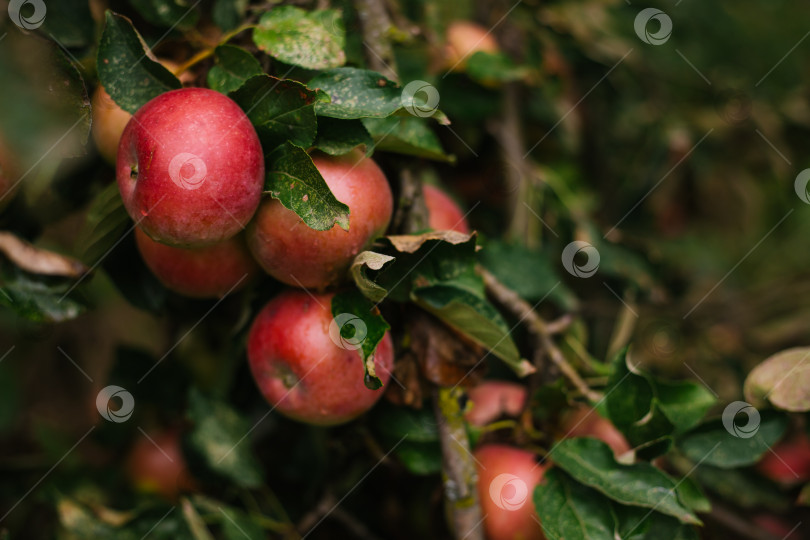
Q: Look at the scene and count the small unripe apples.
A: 0